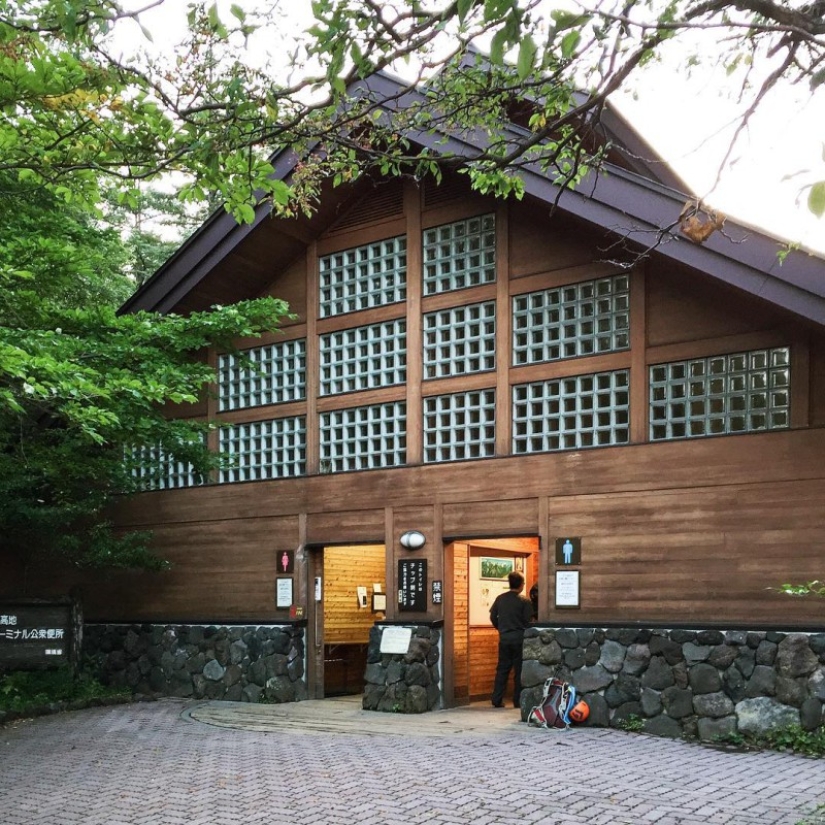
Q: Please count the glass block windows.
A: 12